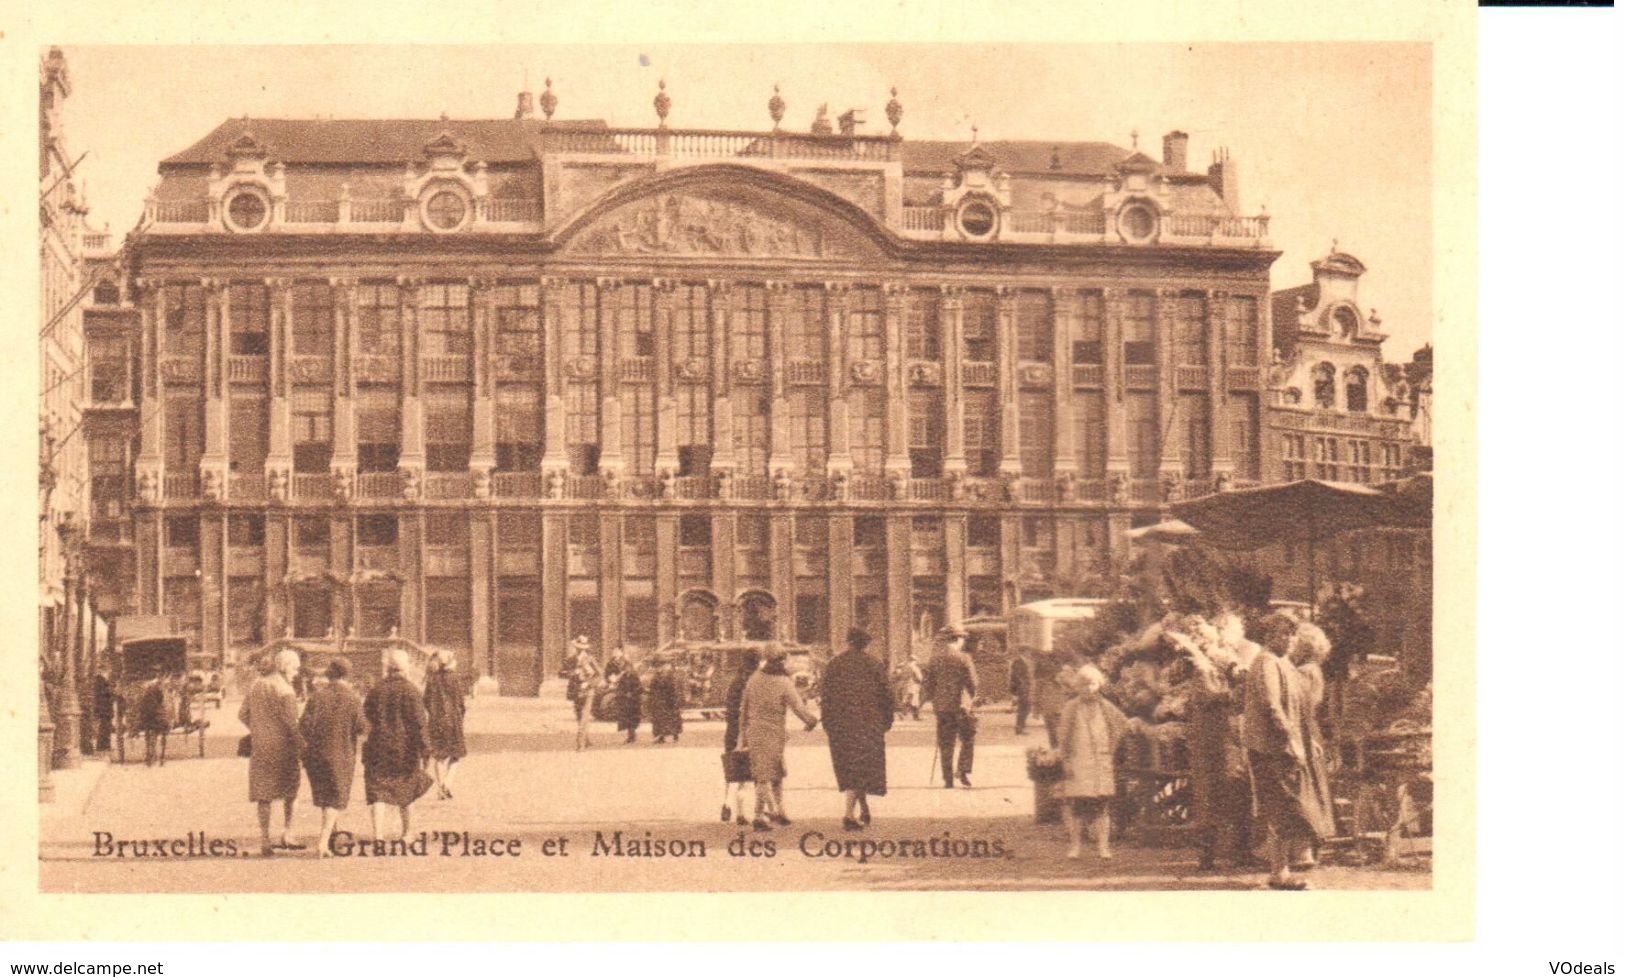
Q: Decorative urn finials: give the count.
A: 4